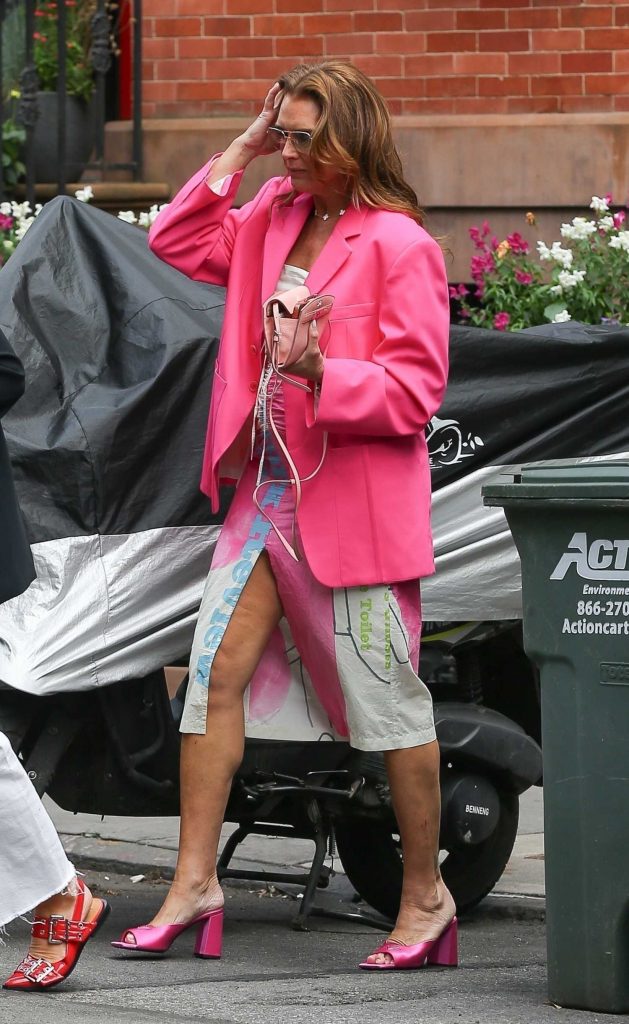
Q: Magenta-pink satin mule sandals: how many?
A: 2